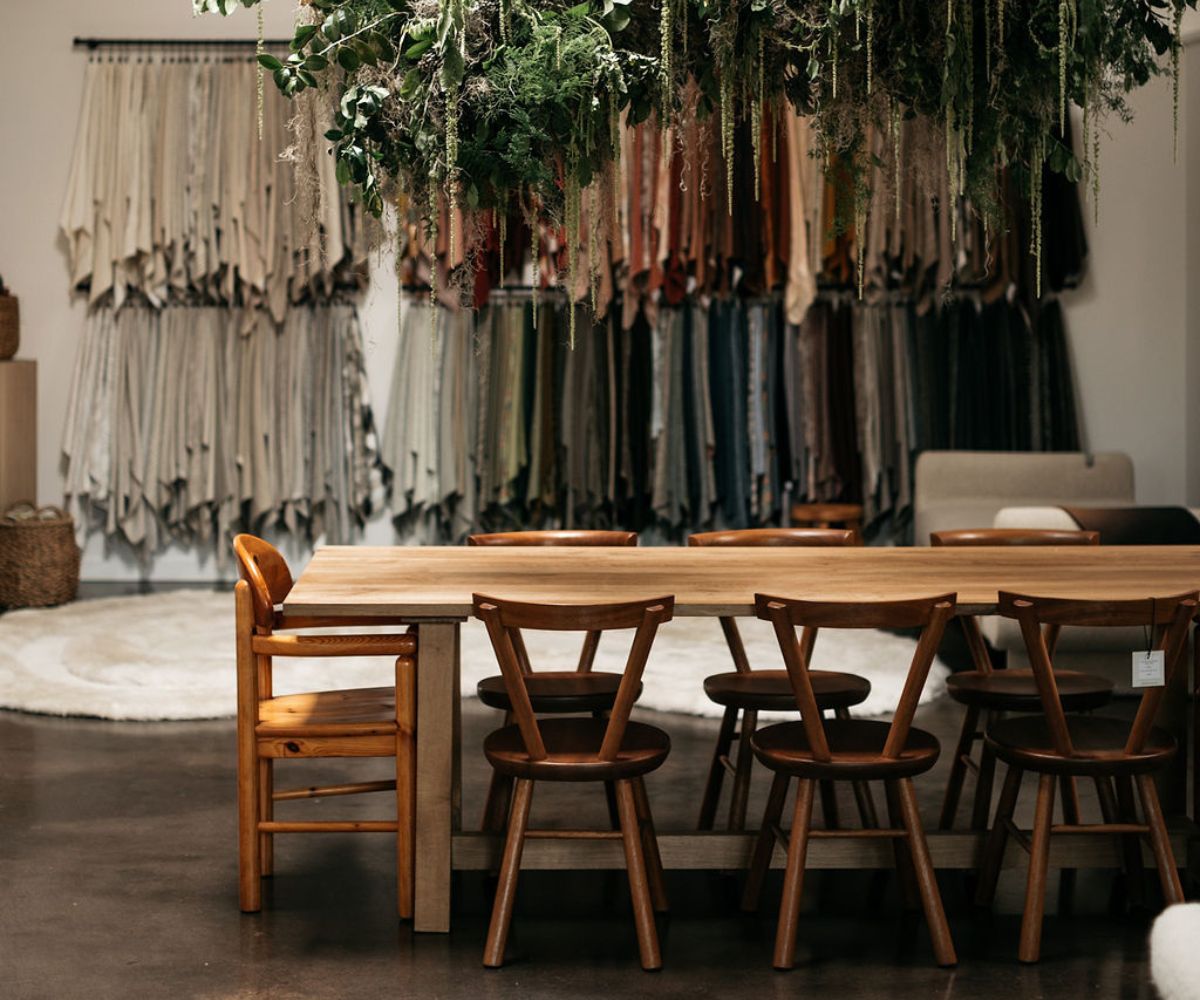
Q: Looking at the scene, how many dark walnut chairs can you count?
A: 6